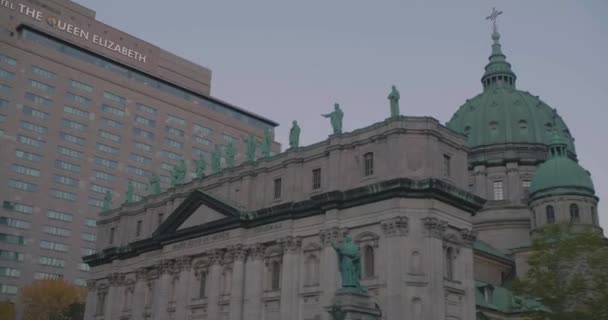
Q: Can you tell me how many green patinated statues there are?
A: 14